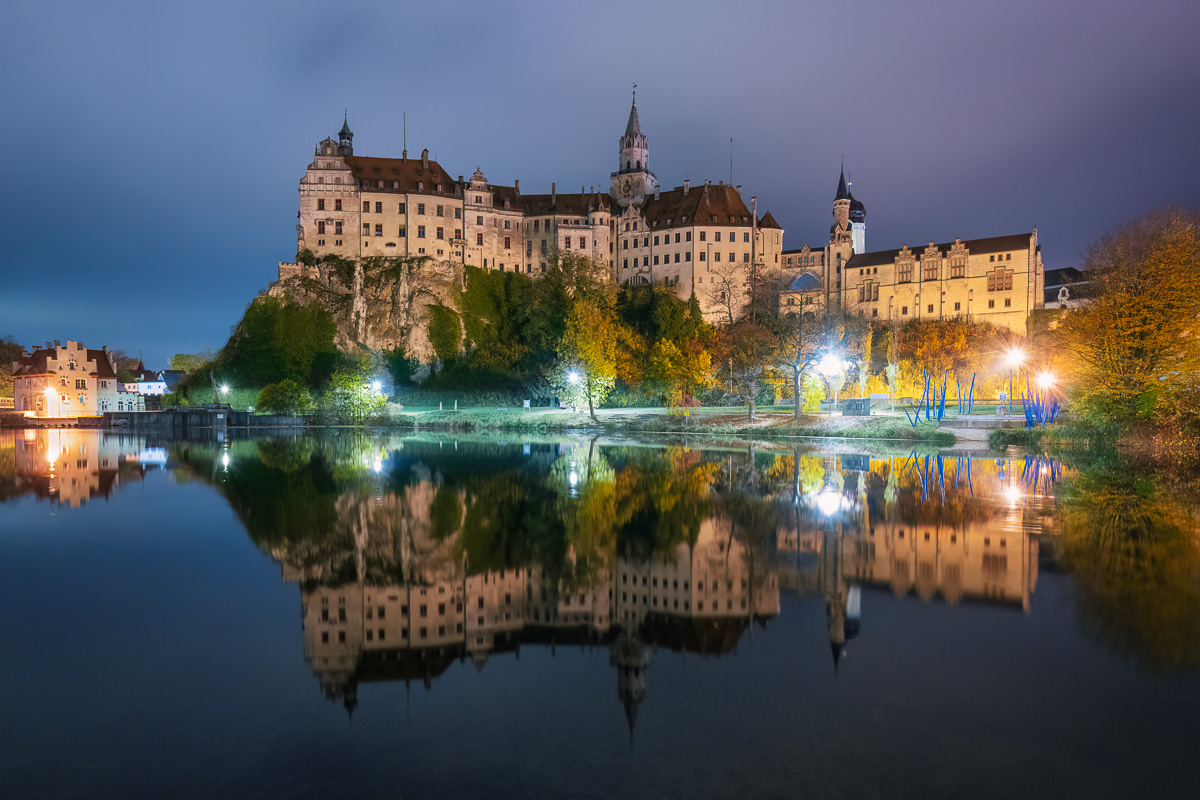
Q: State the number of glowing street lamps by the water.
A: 7